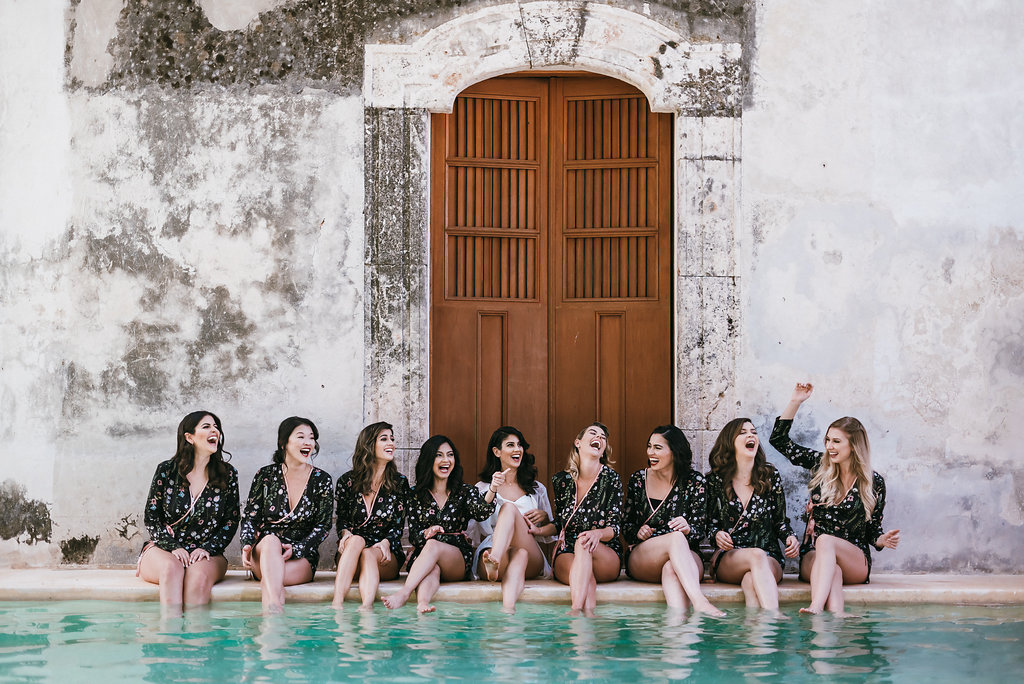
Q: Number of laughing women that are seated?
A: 9